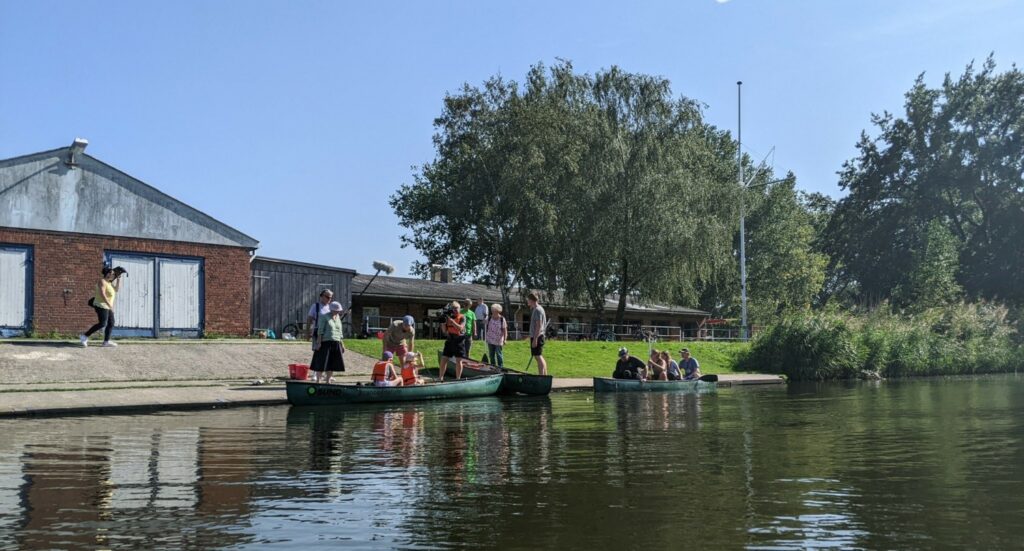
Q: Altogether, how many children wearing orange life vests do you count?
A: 2